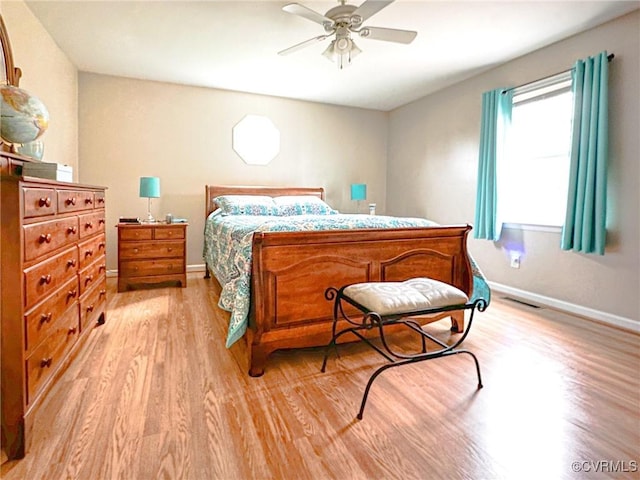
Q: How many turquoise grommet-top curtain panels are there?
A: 2